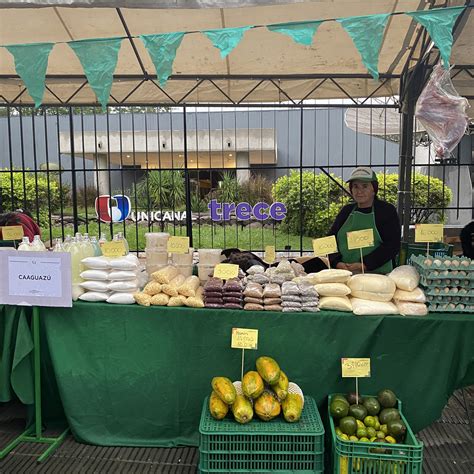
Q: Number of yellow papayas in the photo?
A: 8